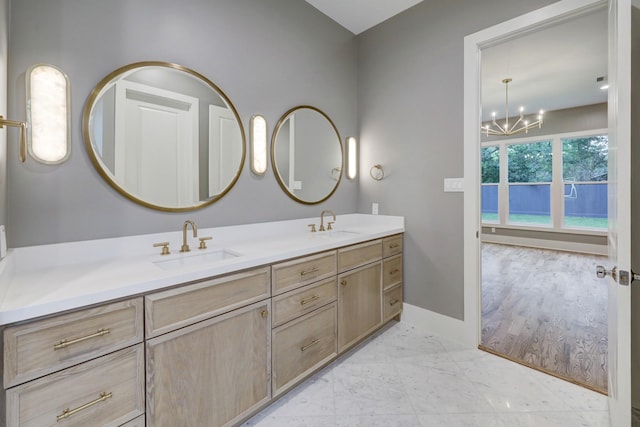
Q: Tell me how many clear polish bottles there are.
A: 0